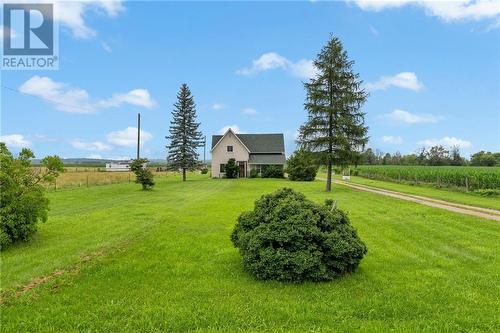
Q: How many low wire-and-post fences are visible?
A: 2